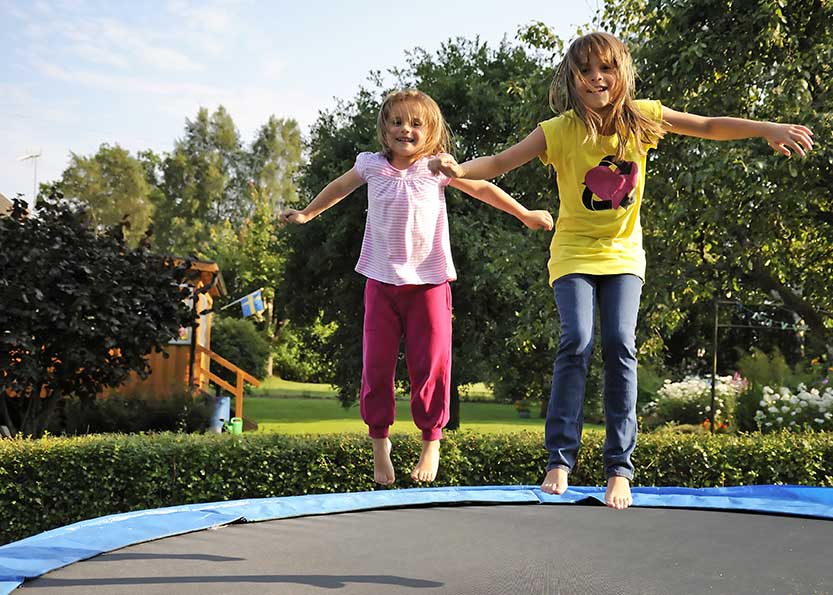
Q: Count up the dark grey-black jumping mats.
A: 1